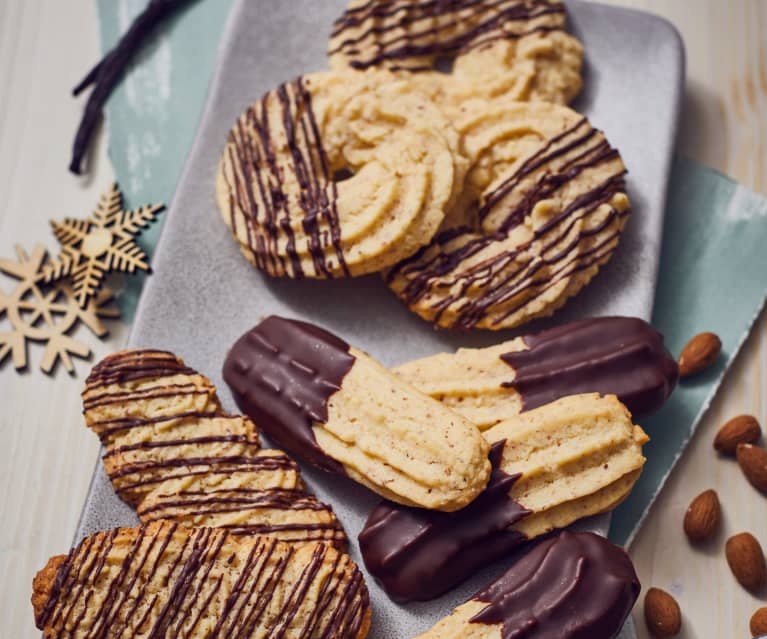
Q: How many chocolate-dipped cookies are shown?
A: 4